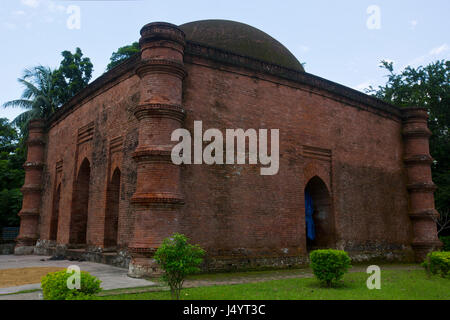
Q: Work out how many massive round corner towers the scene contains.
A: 3